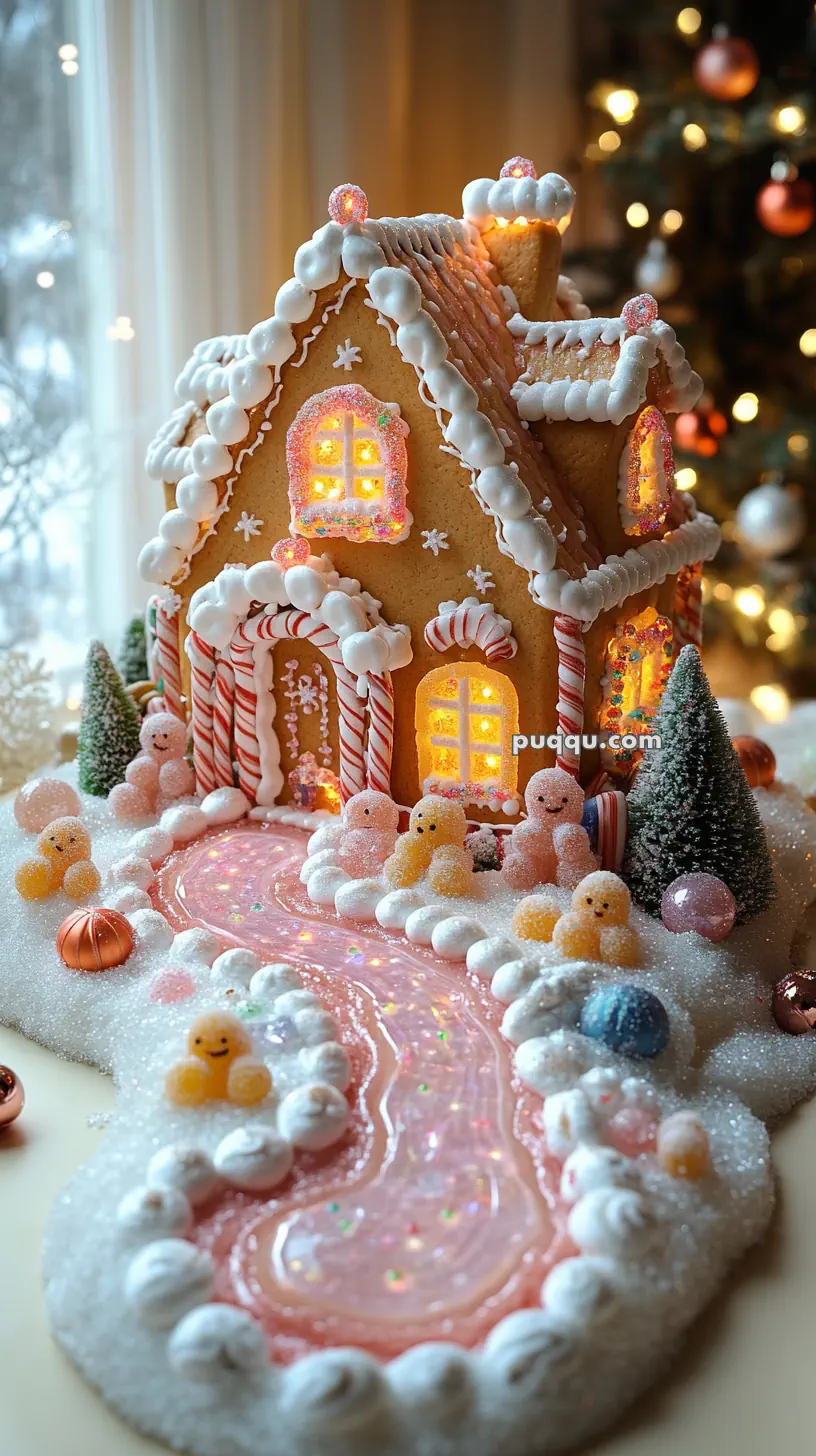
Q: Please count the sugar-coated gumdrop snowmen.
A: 7